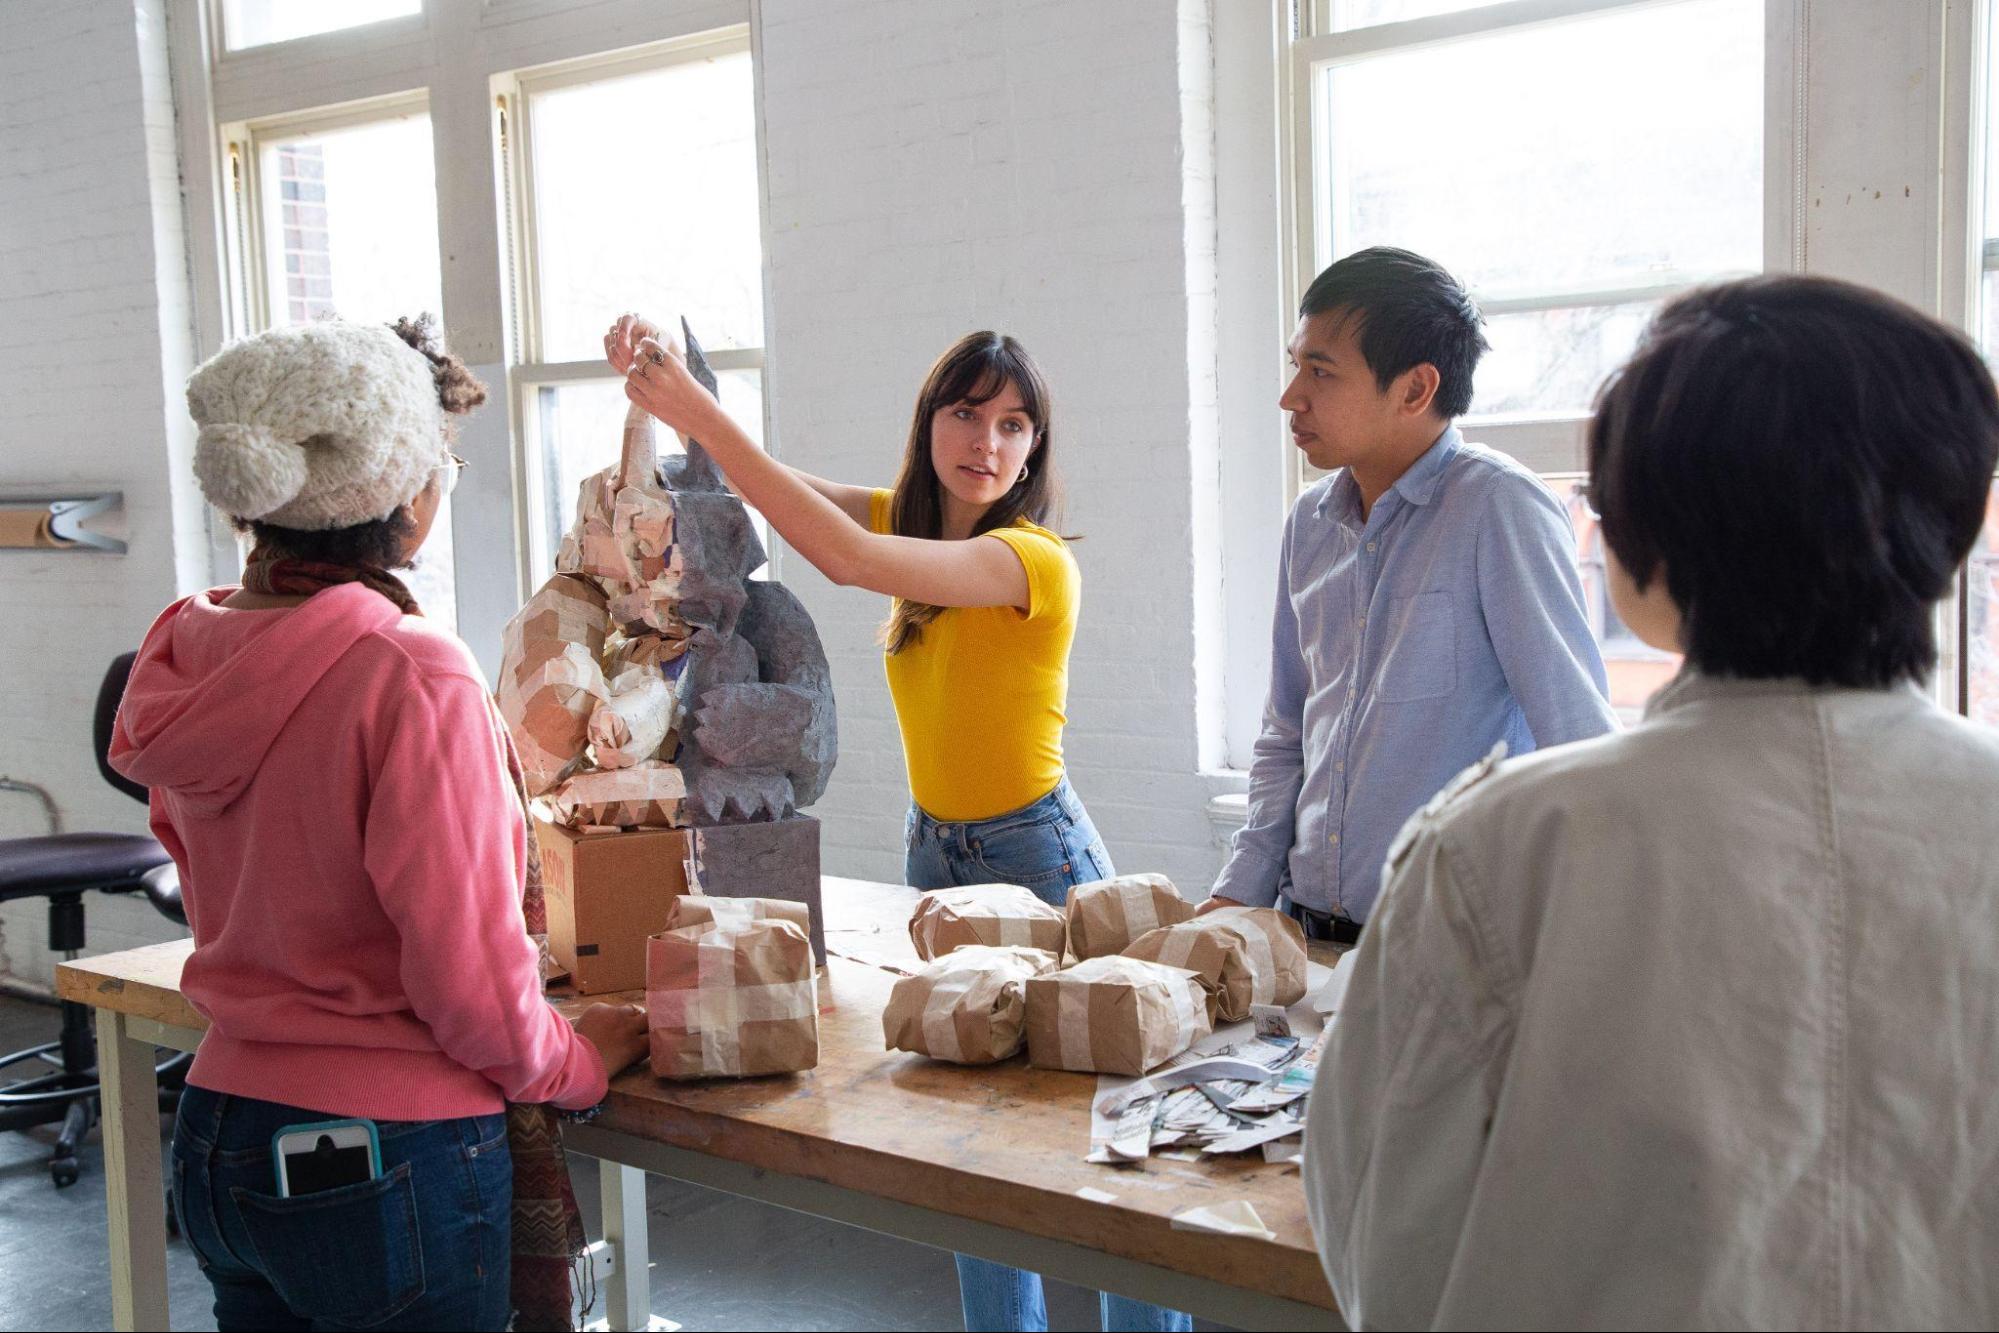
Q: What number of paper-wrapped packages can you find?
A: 6